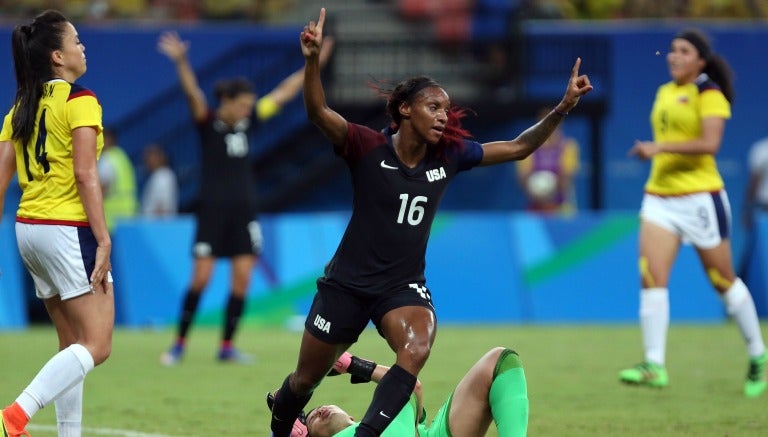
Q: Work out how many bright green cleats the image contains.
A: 2